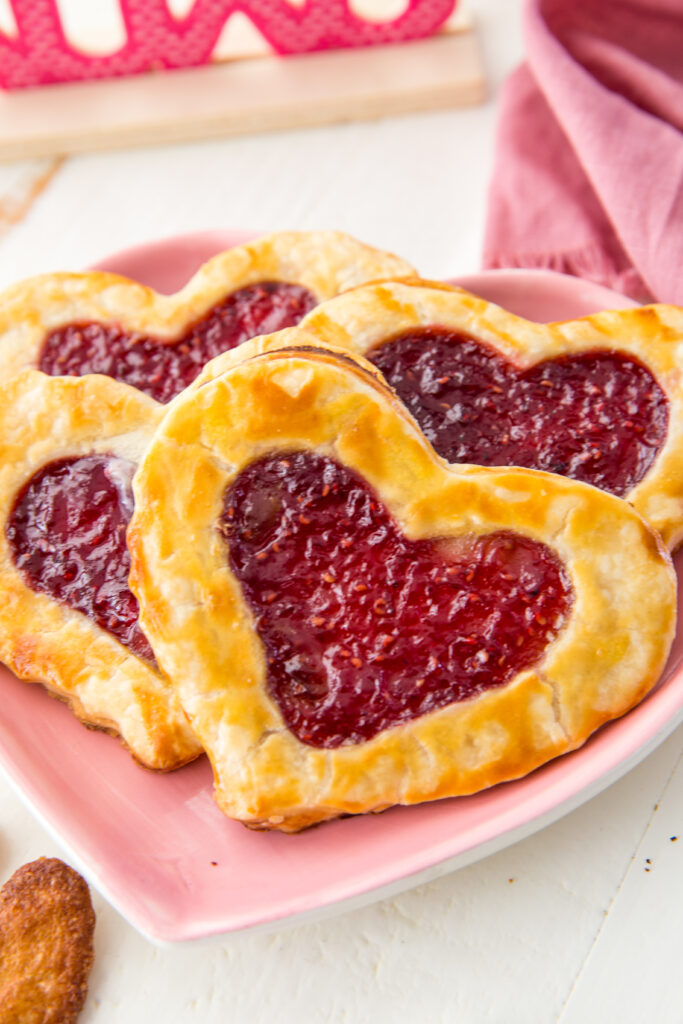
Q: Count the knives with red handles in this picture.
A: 0